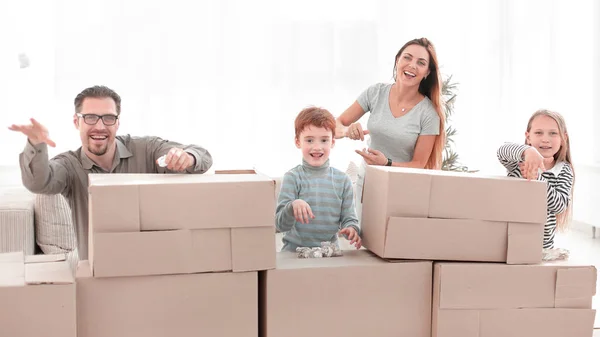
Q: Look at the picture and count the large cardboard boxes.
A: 6